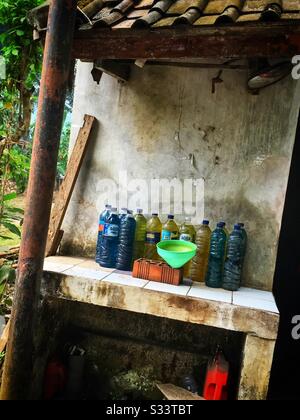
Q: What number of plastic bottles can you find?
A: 13